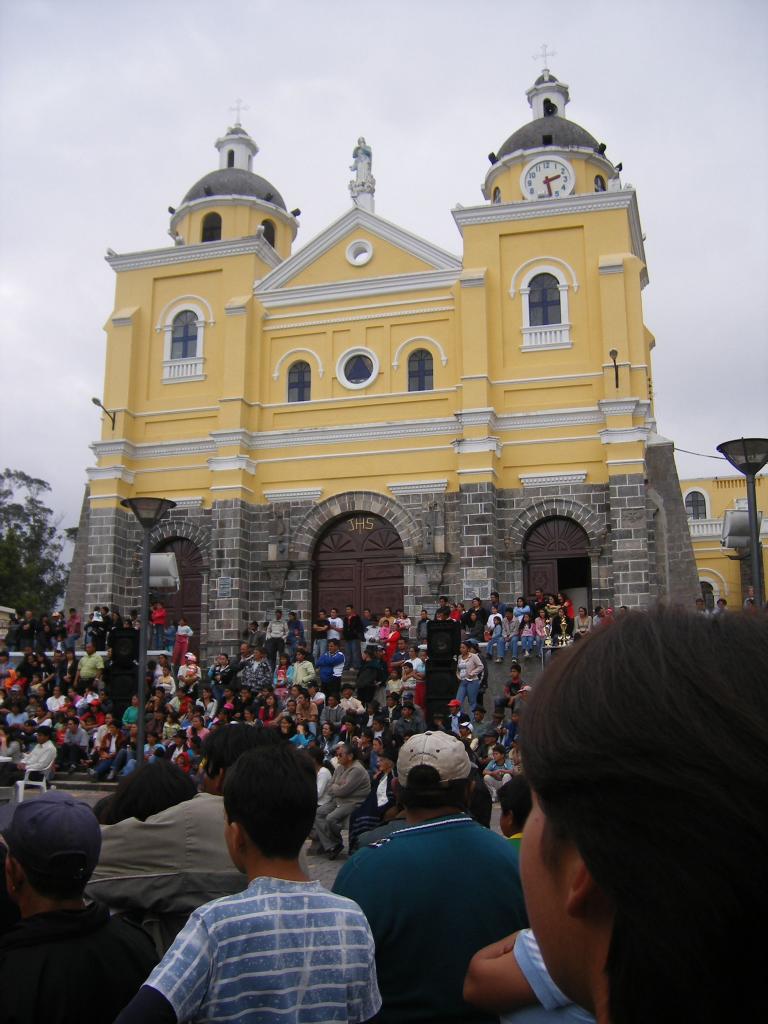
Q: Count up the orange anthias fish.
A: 0